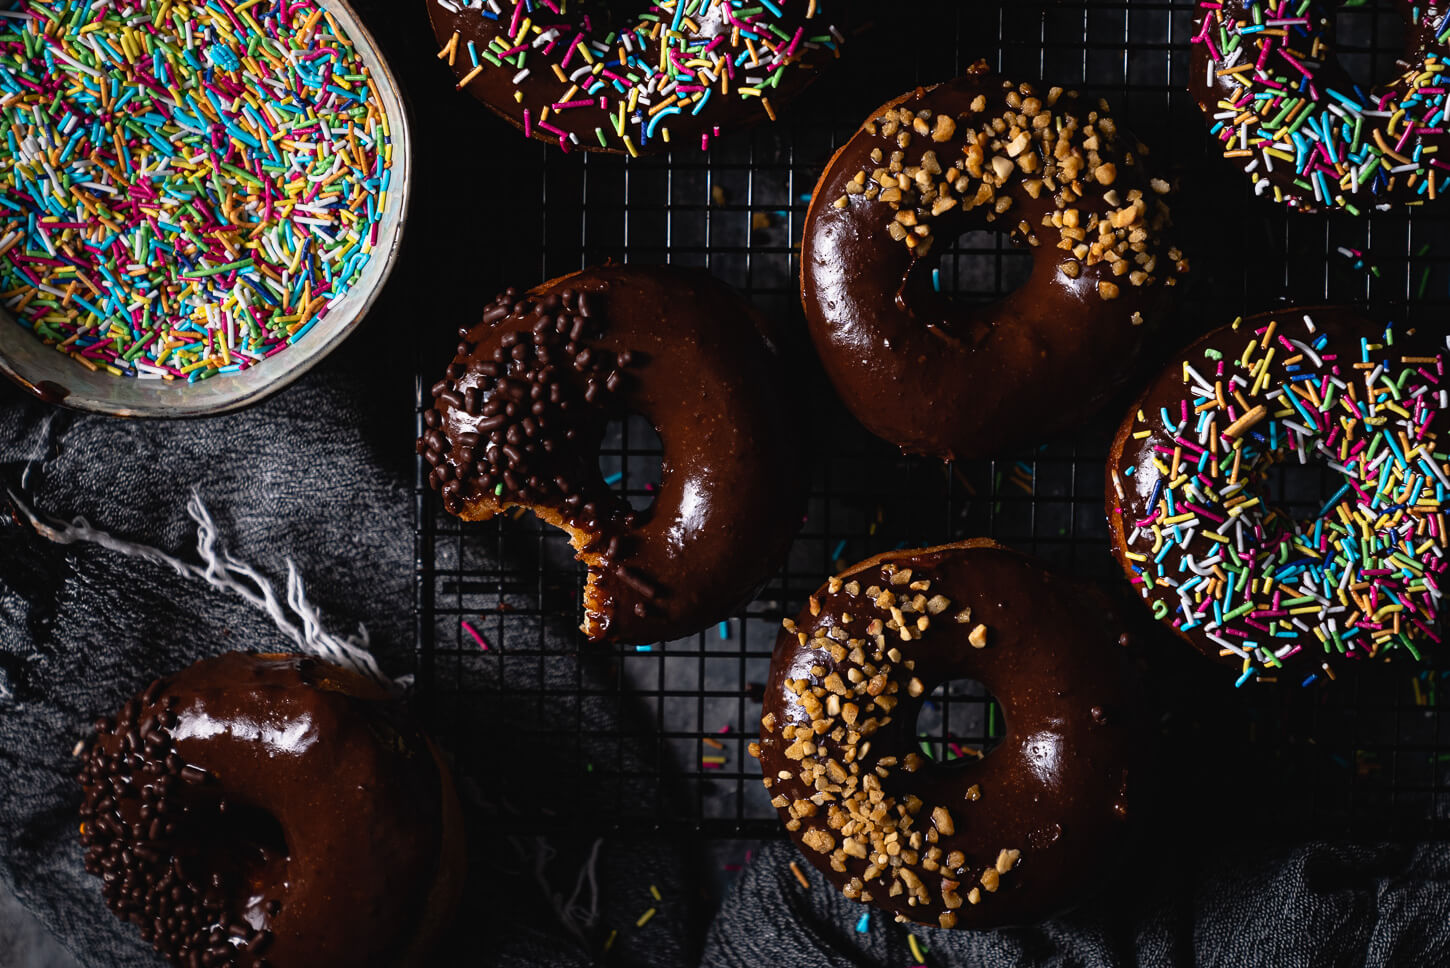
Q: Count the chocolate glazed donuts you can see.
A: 7